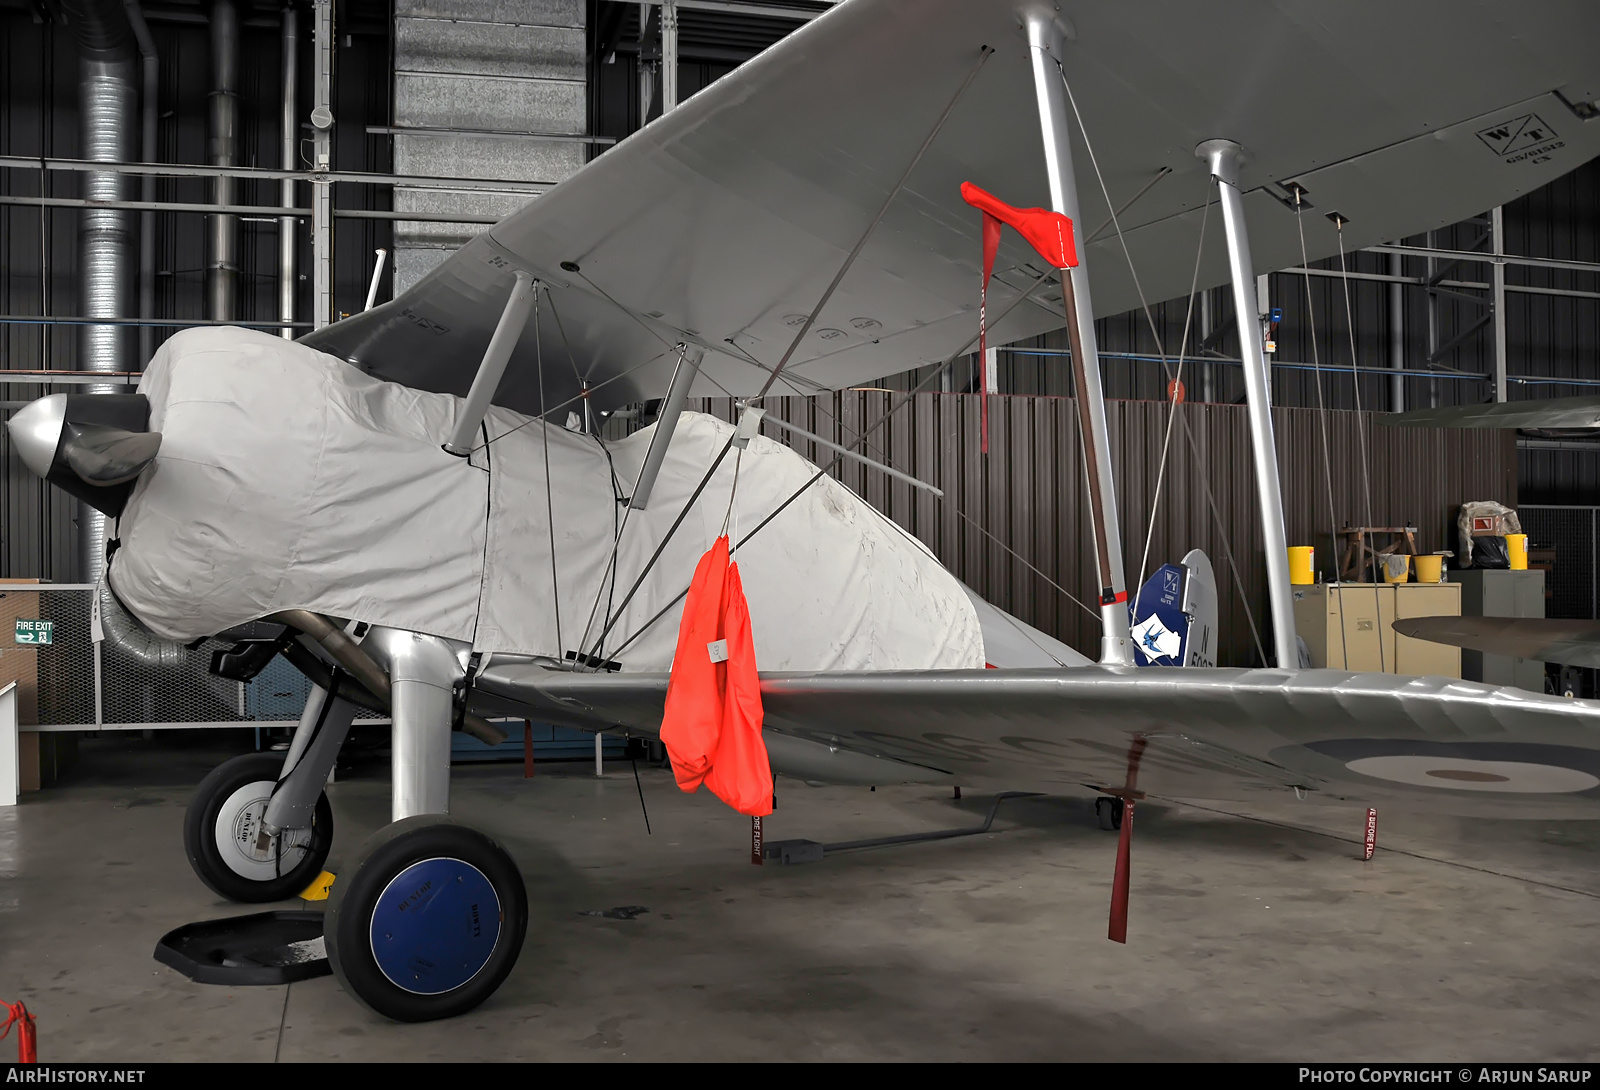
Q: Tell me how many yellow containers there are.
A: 4